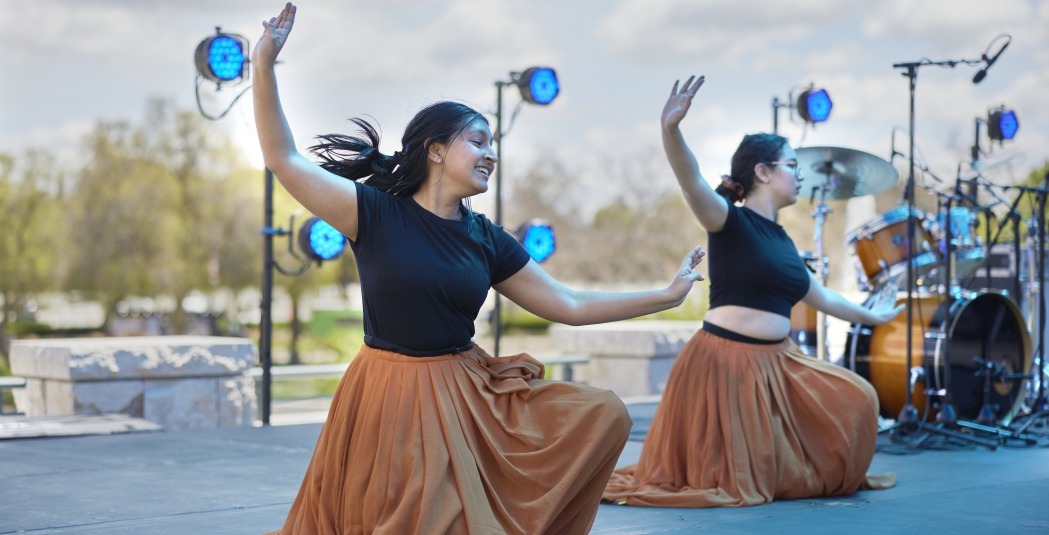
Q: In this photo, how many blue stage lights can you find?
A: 6